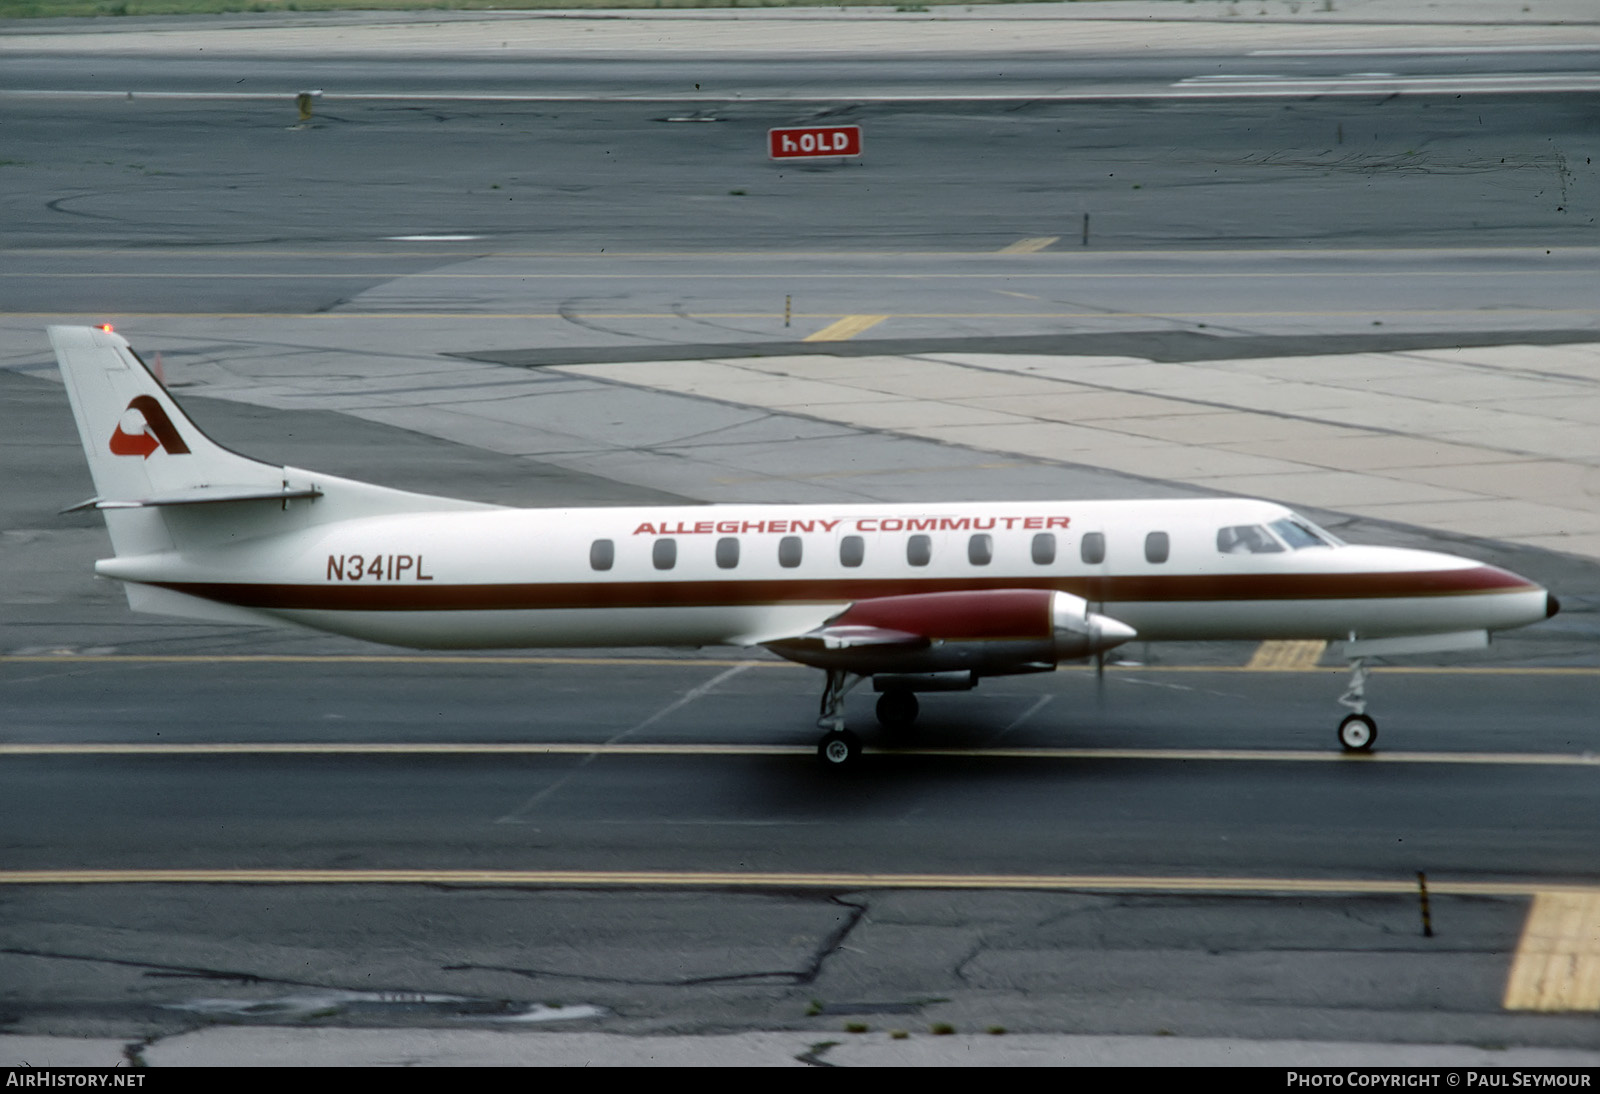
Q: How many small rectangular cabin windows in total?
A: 10